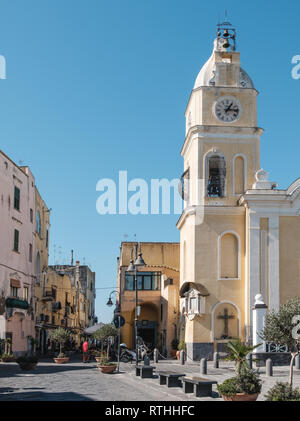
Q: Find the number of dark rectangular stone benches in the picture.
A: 3